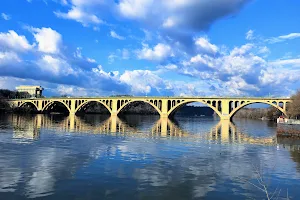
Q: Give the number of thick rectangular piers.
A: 5